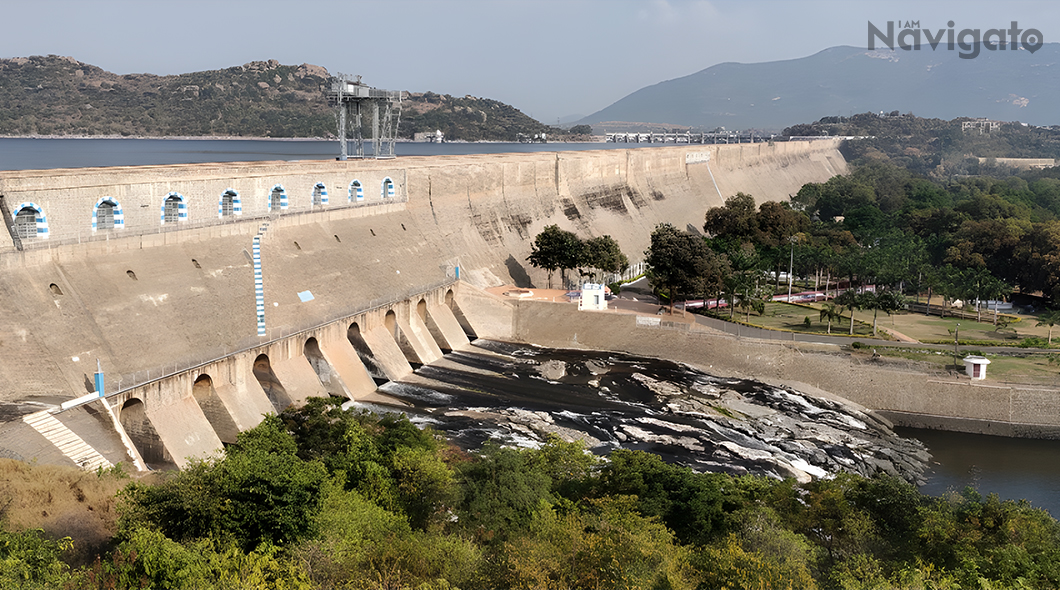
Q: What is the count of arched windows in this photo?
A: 8